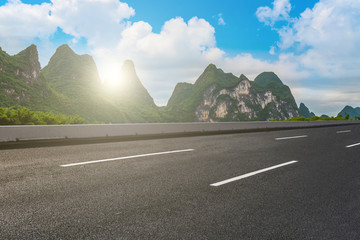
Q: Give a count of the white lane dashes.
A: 5